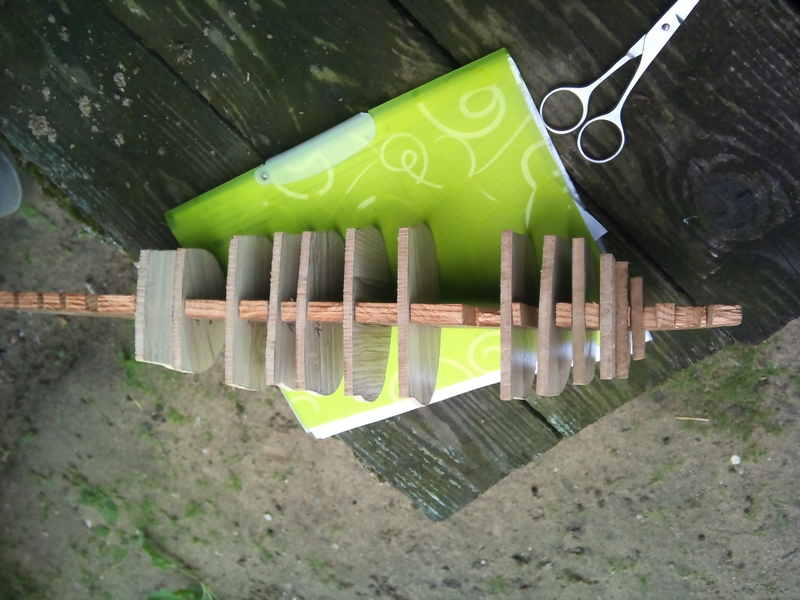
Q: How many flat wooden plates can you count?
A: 13